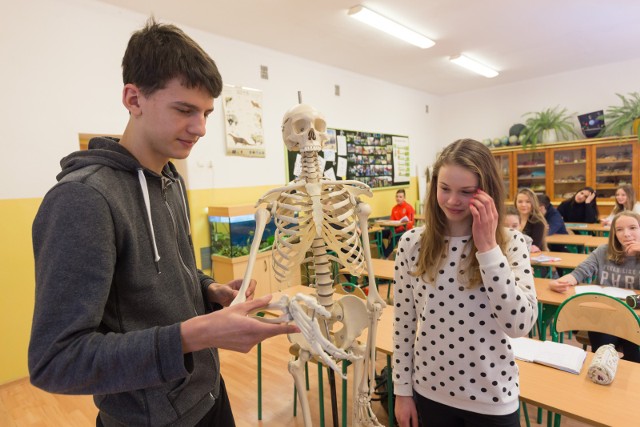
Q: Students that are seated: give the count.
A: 7